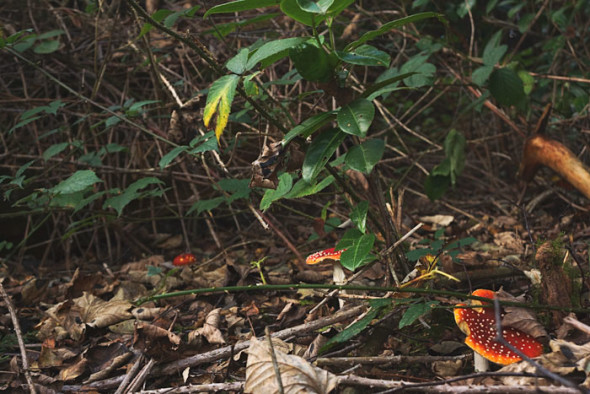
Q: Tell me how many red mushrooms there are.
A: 3